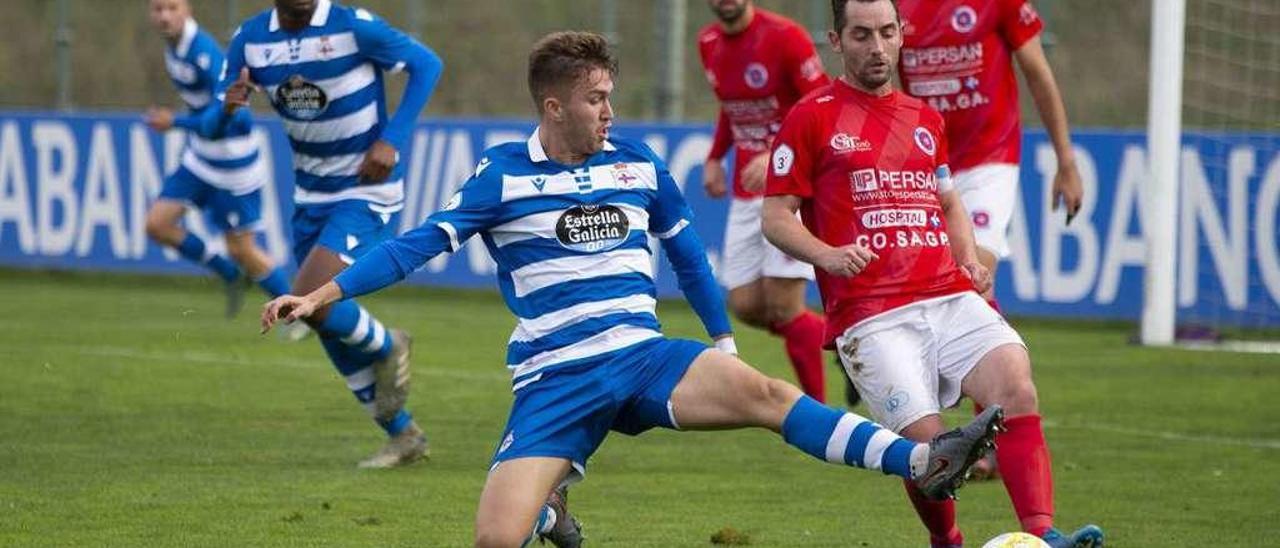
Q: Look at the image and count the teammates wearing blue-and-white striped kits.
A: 3